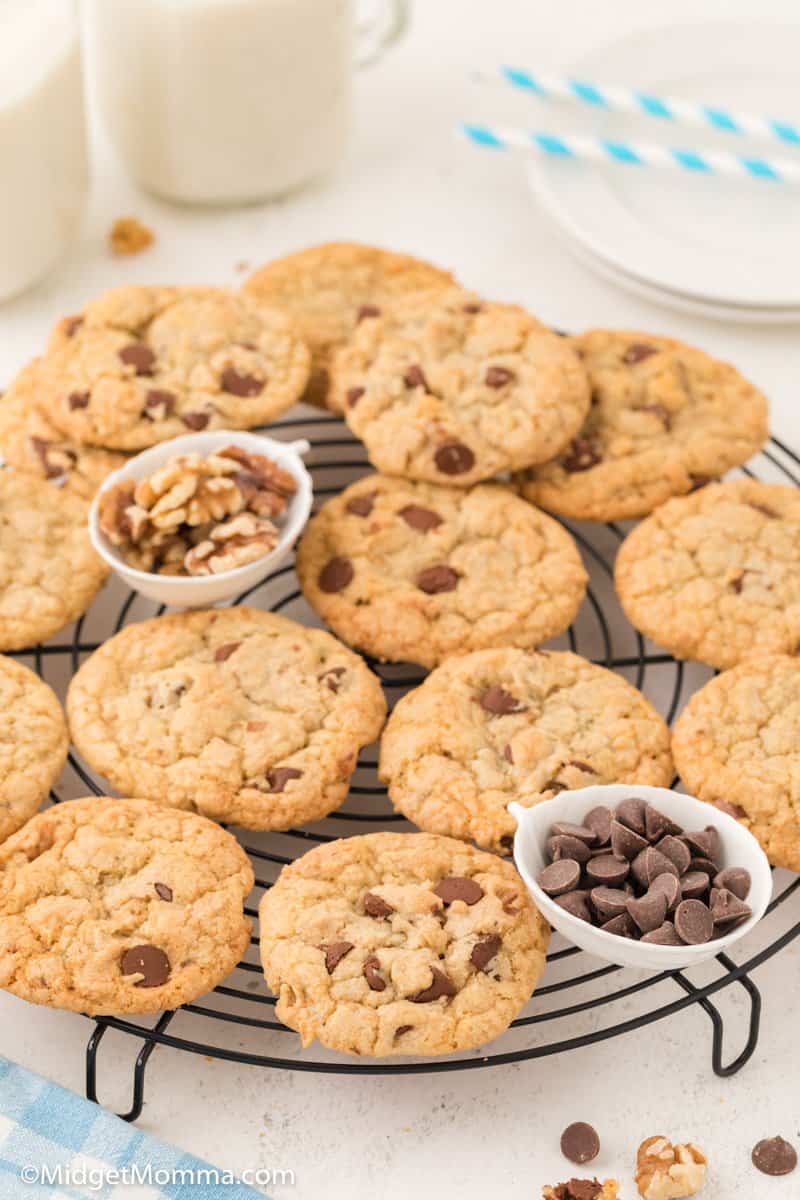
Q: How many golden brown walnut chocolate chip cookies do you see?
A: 14